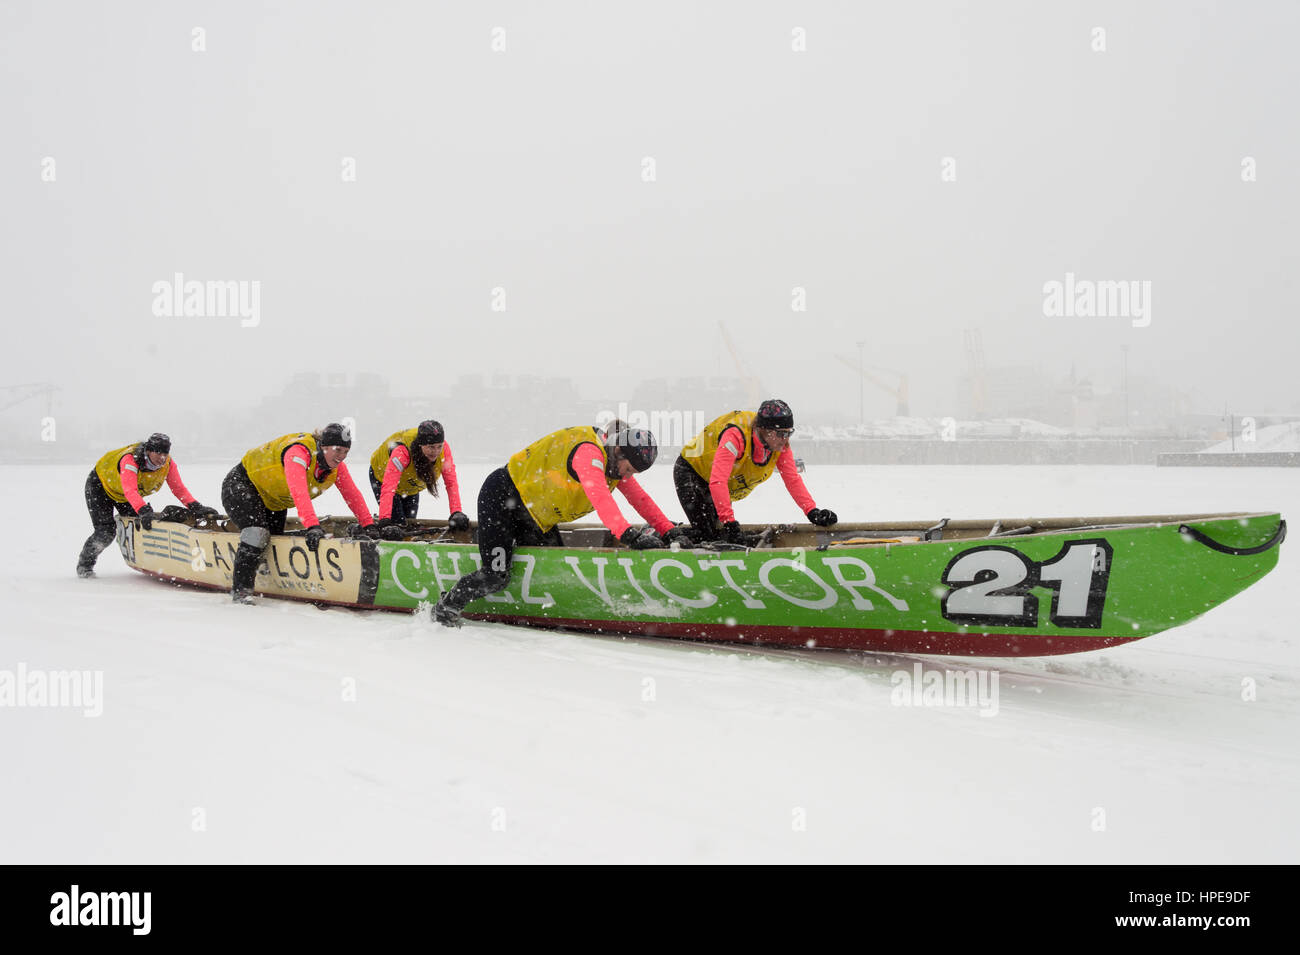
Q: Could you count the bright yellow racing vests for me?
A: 5